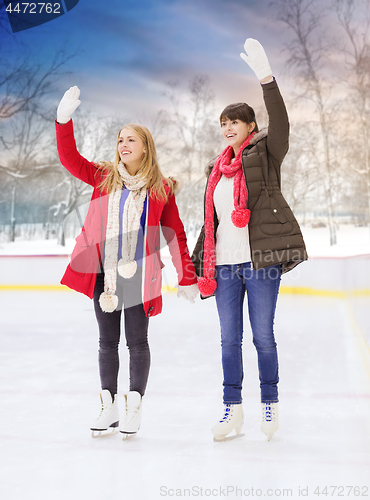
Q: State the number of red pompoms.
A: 2